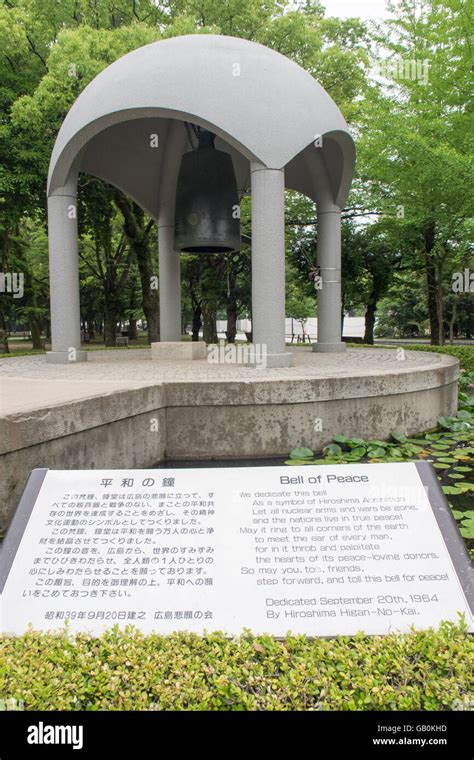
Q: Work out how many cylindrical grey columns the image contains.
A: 4